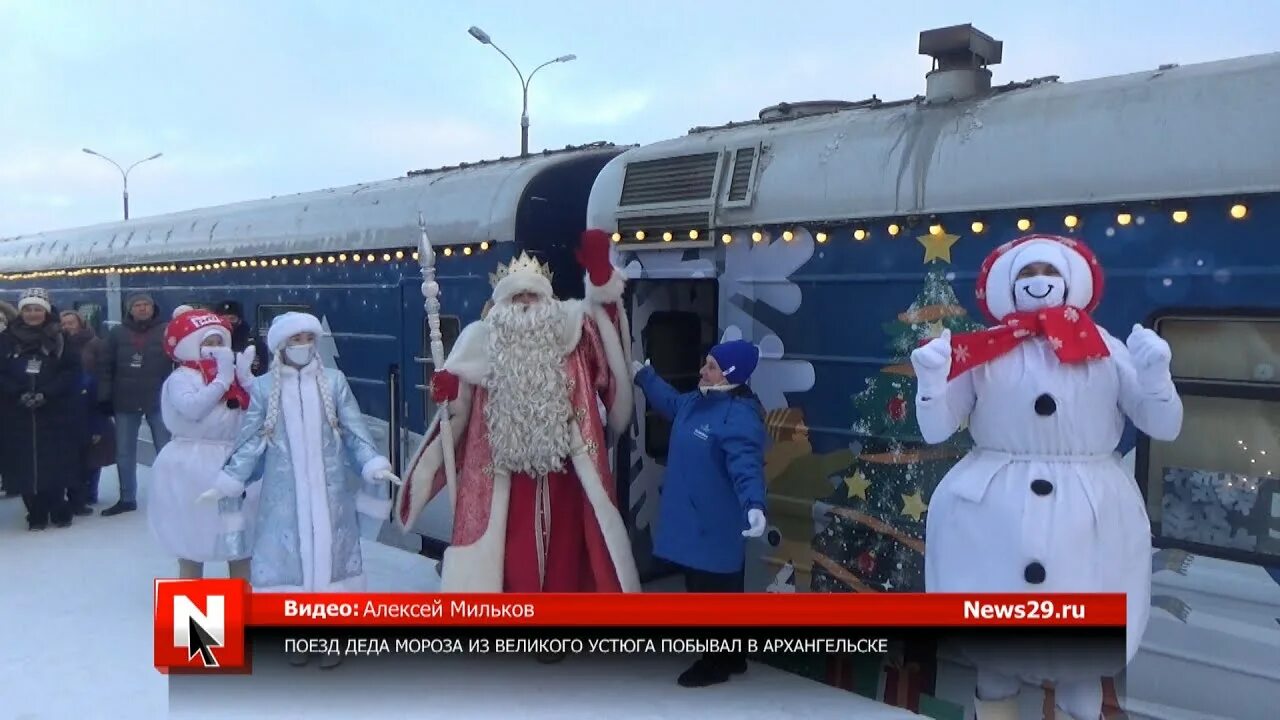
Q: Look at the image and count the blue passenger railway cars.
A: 2